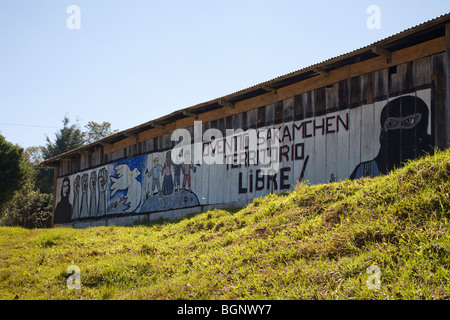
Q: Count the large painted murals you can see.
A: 1